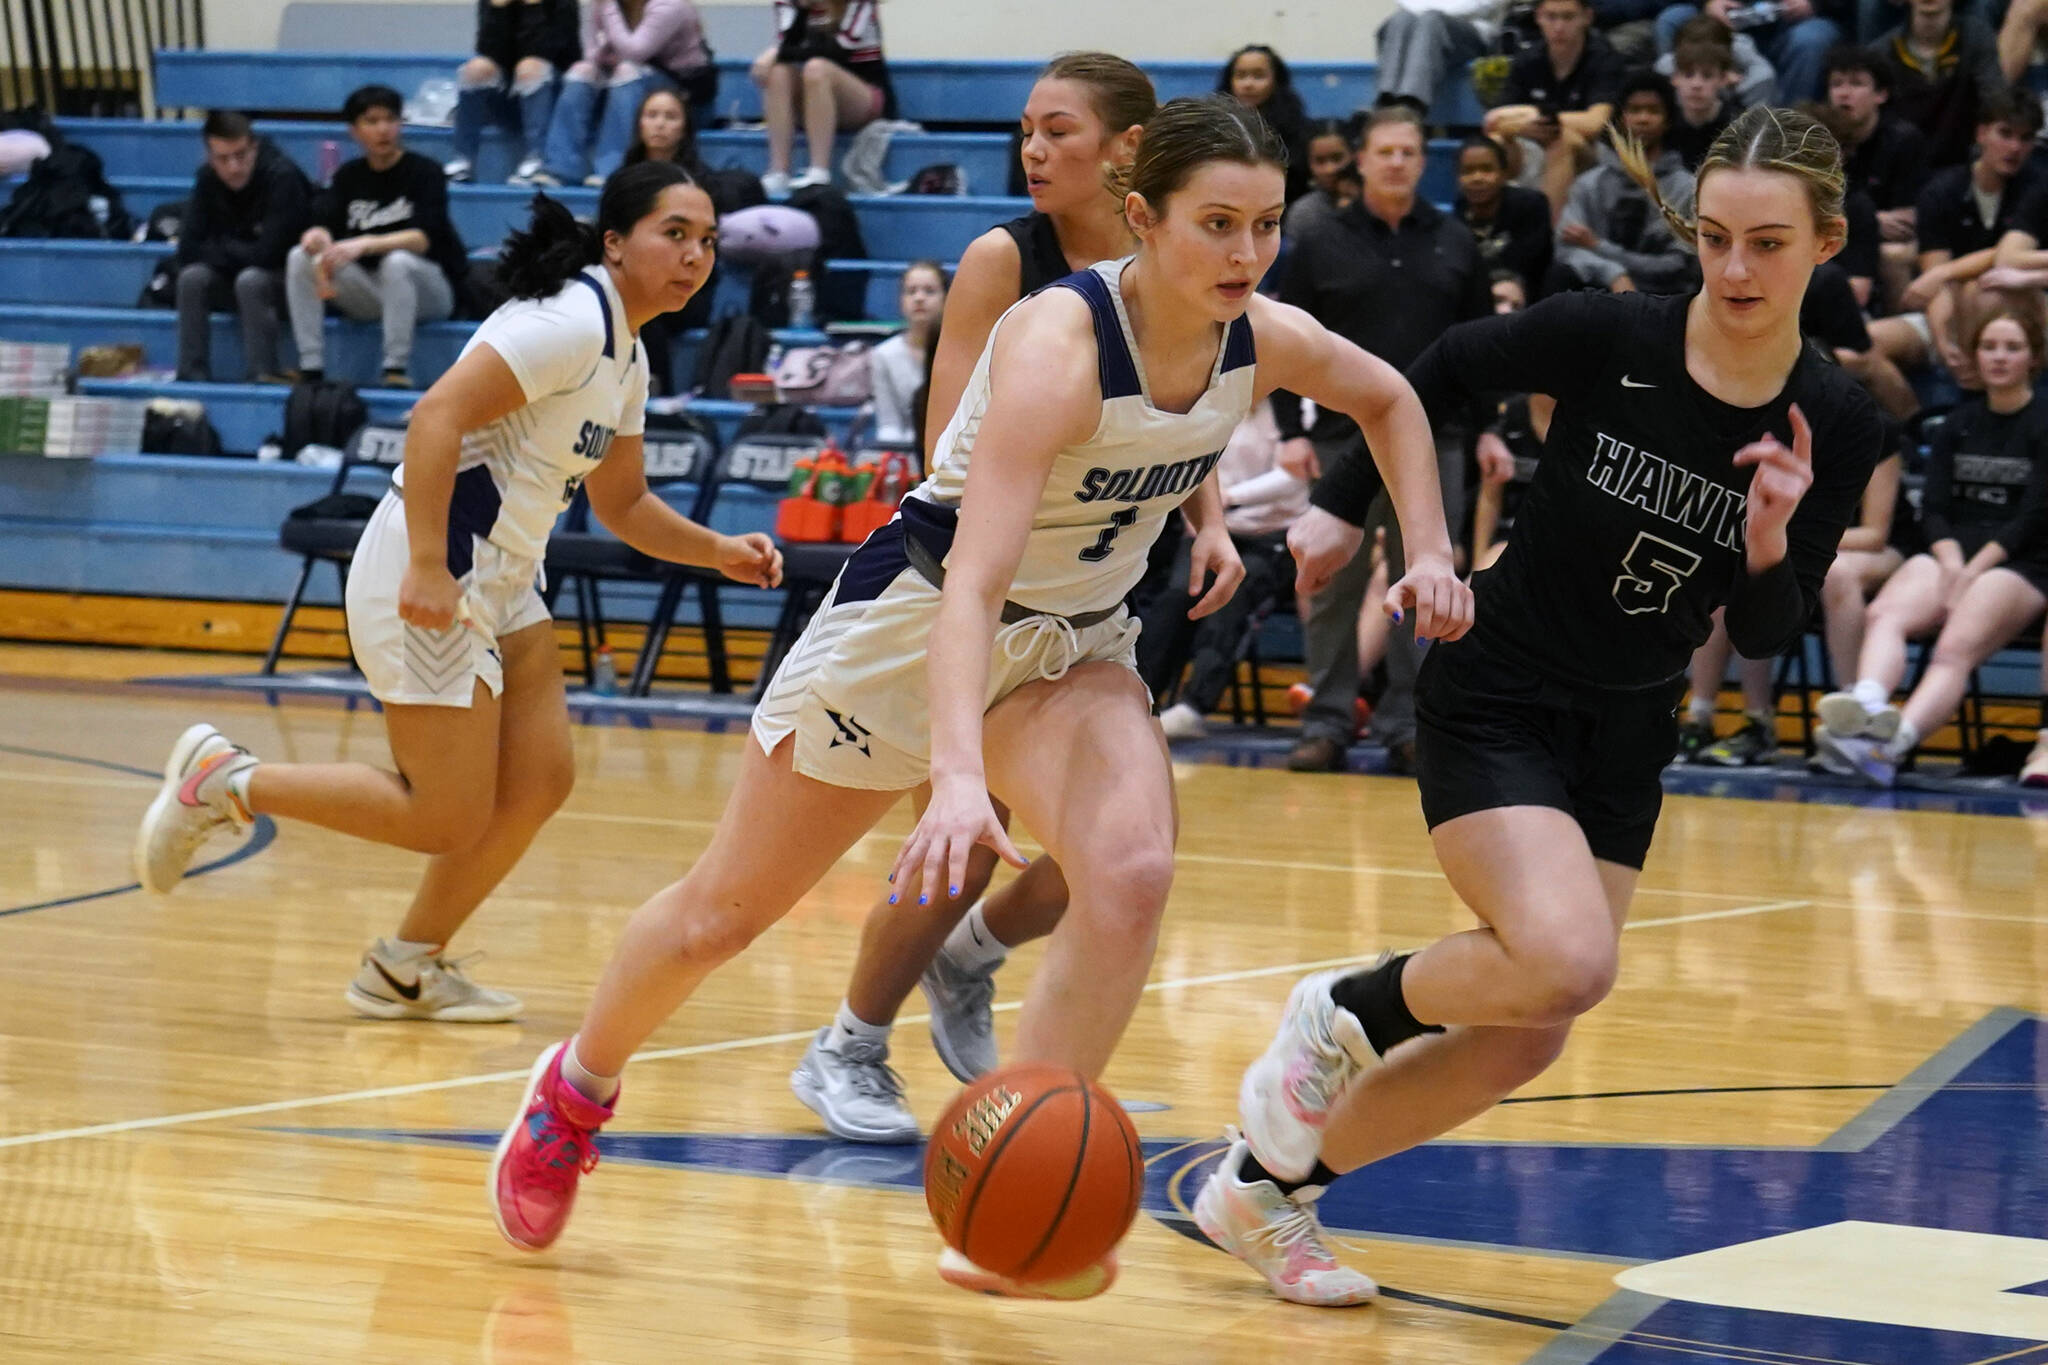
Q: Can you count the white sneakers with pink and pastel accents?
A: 2